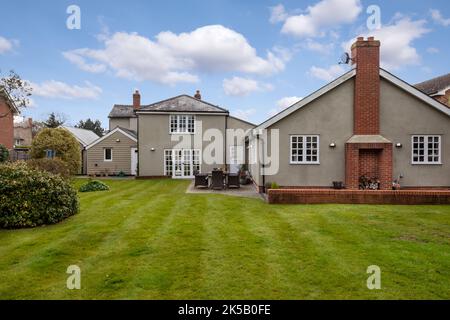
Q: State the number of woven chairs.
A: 3